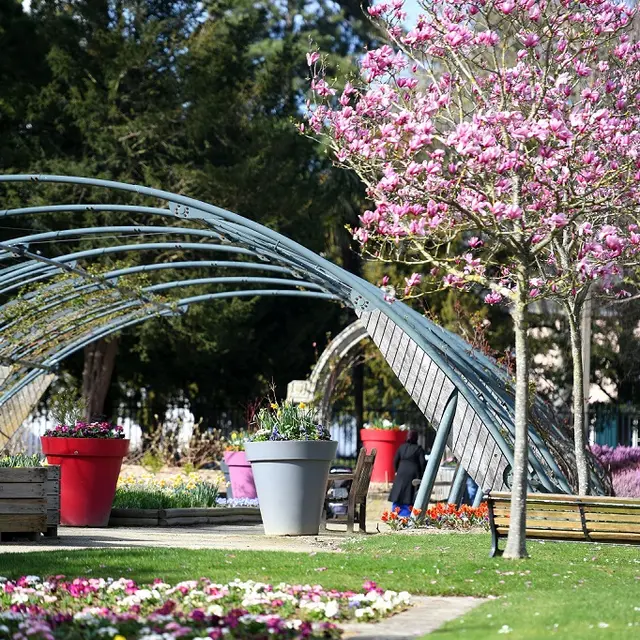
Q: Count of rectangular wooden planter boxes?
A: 1